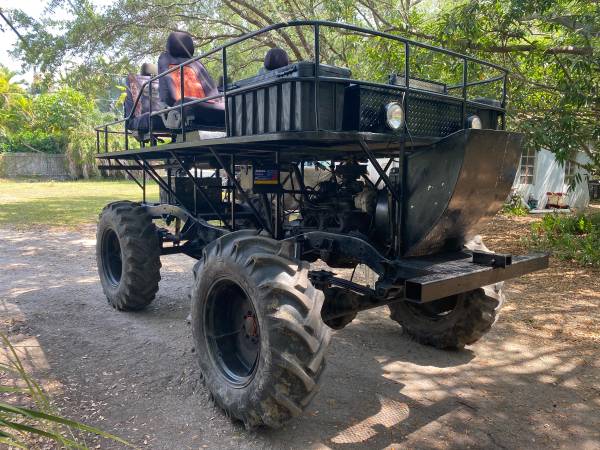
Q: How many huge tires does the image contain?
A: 3